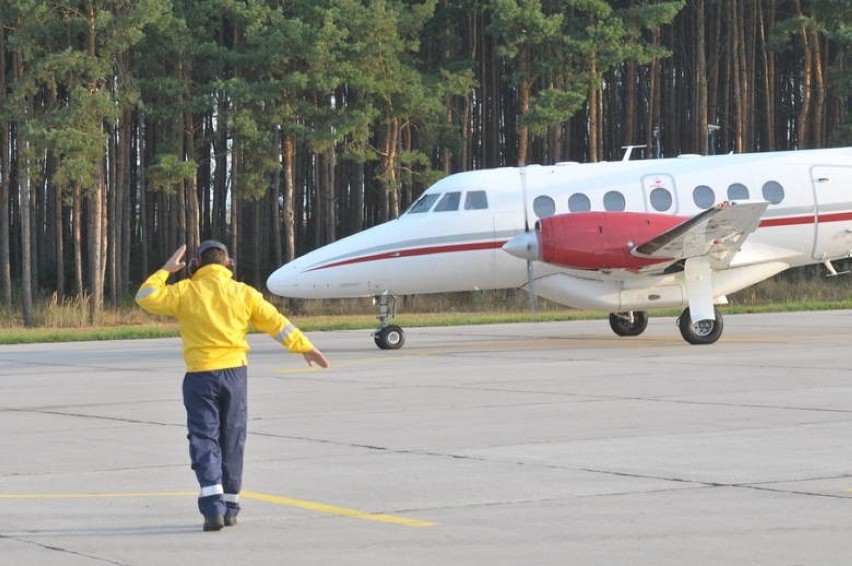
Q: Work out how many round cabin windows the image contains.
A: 7